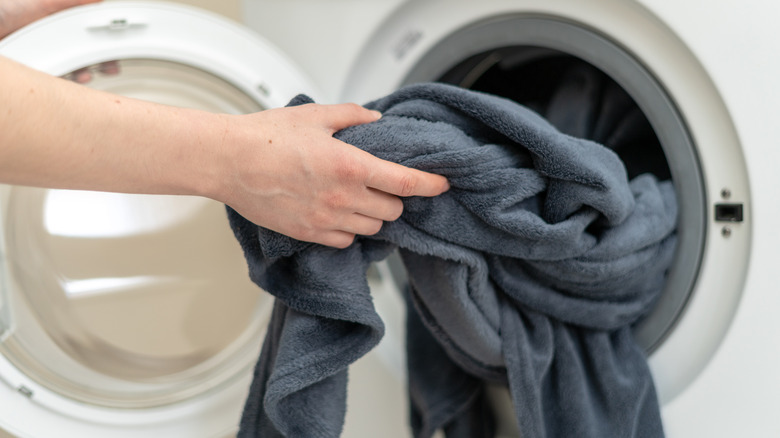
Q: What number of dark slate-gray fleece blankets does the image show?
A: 1